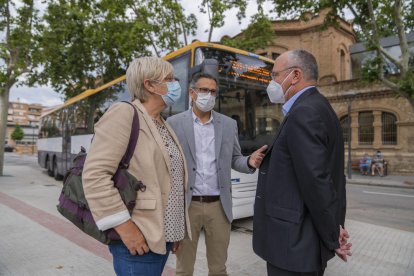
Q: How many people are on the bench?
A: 2